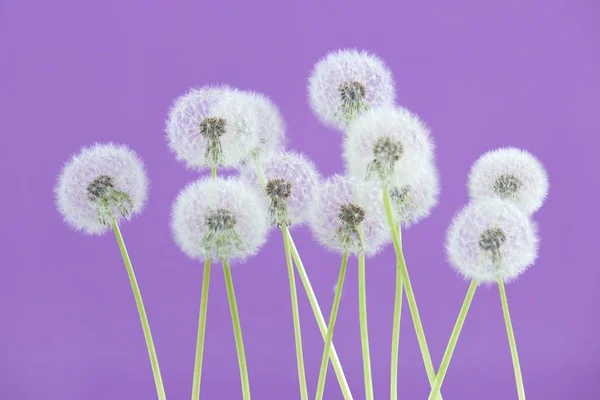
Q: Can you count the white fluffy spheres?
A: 11